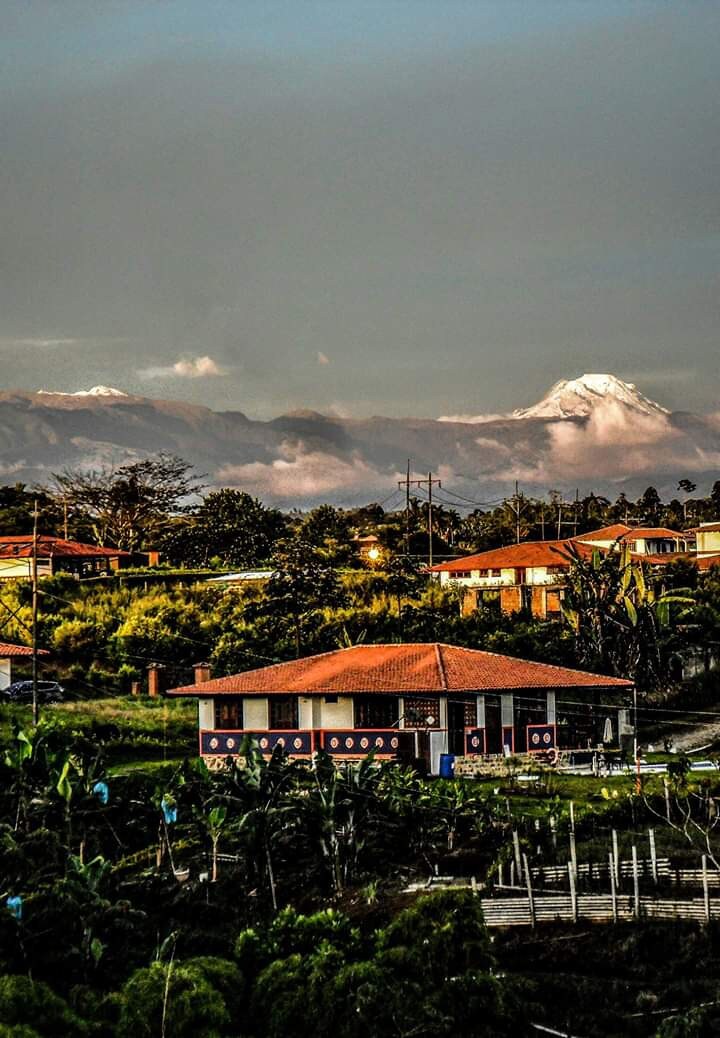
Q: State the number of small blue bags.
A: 3